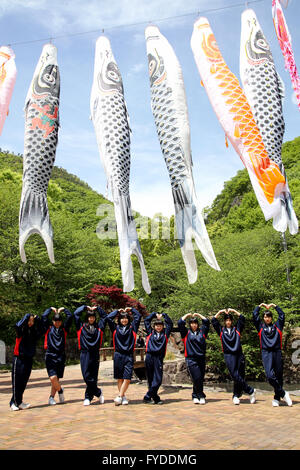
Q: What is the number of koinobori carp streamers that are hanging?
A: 7